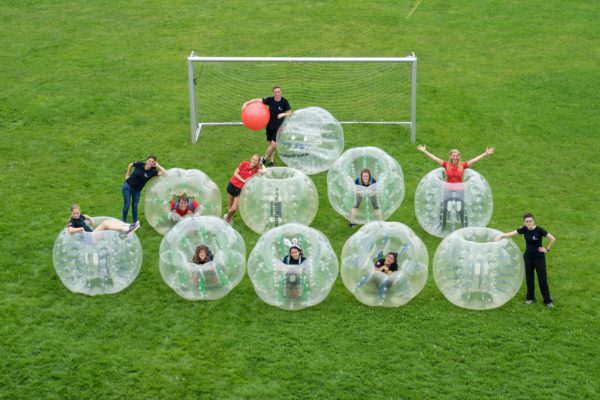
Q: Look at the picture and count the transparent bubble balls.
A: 10